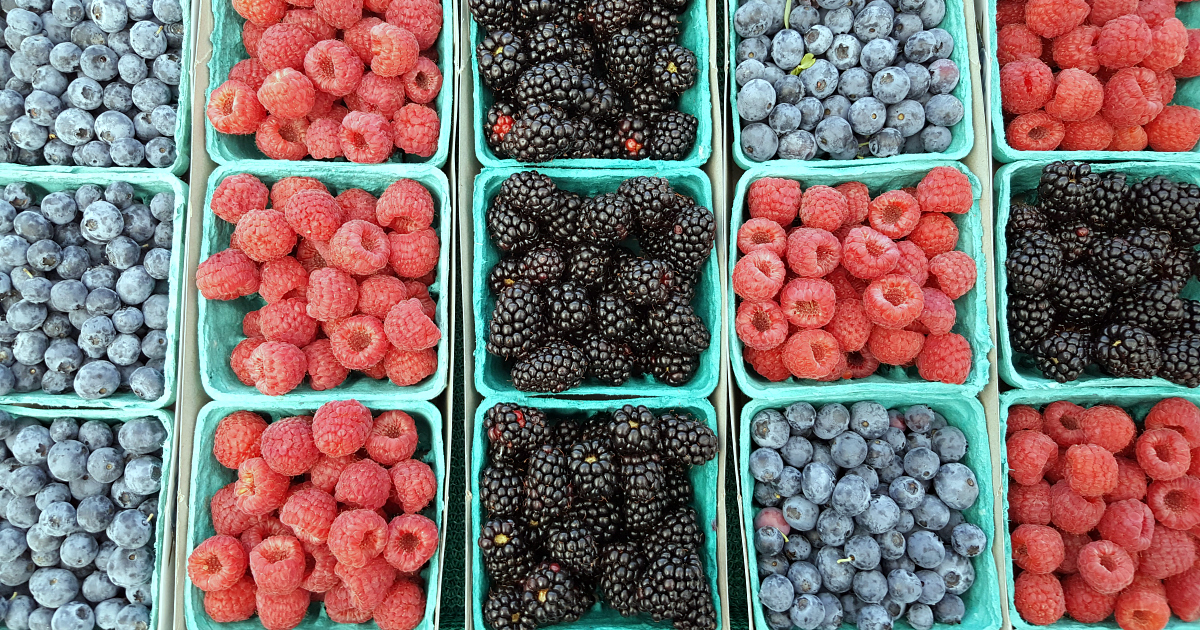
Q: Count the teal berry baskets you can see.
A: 15